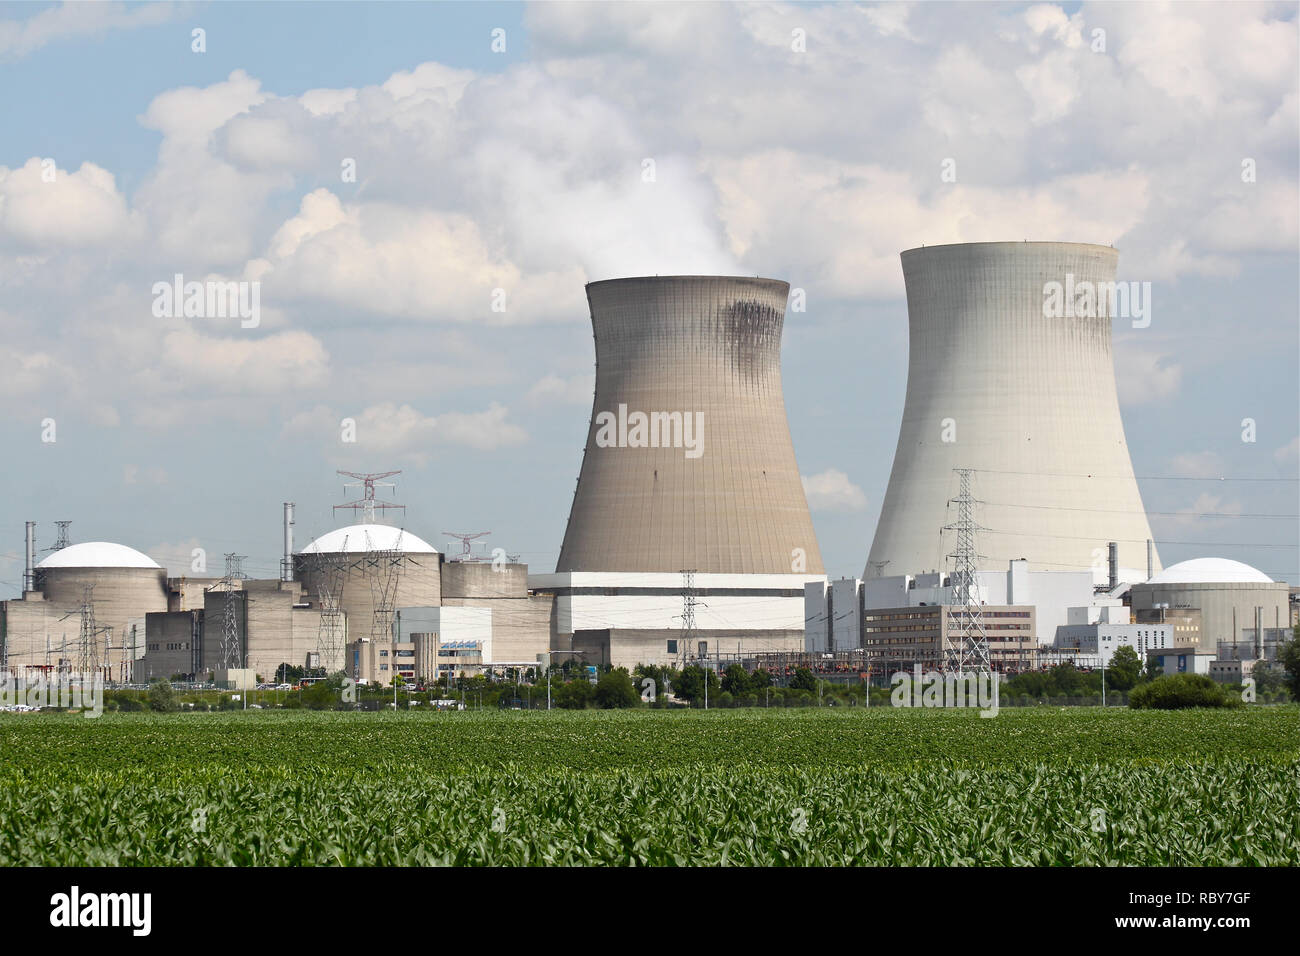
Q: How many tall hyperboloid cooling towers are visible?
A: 2